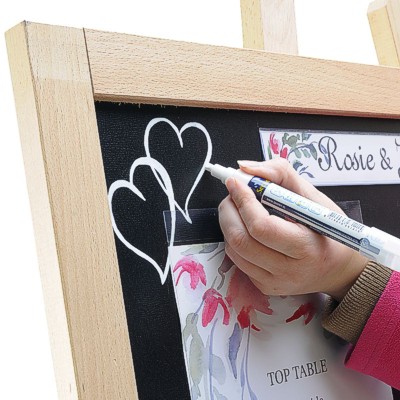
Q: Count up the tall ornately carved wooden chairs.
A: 0